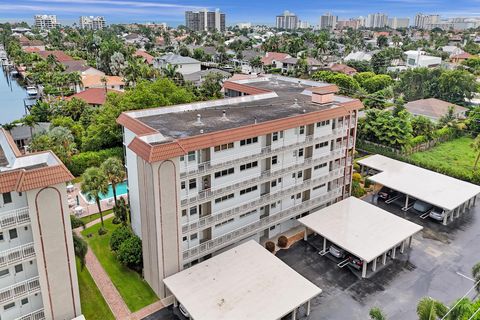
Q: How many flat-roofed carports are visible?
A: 3